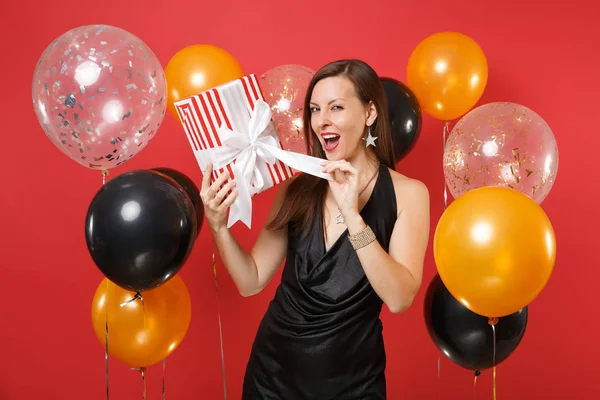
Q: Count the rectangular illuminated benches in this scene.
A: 0